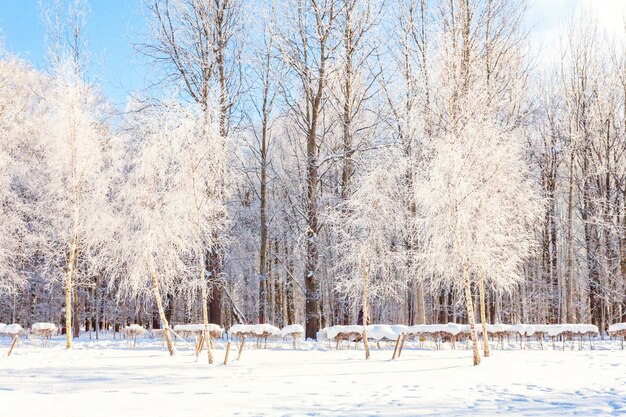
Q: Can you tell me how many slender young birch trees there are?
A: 6